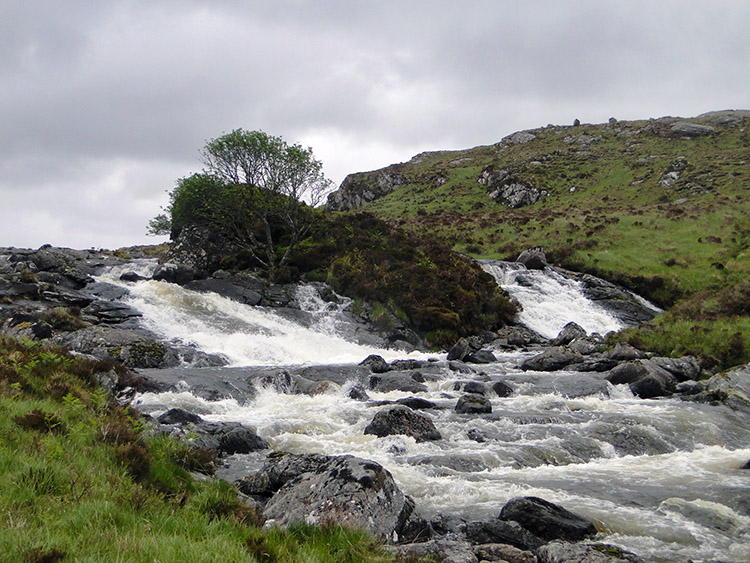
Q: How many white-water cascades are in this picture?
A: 2